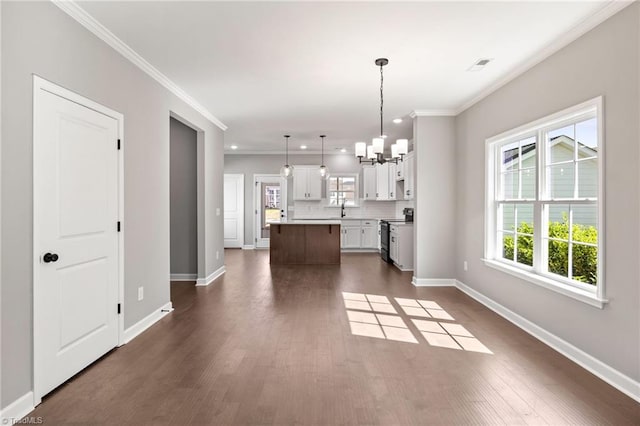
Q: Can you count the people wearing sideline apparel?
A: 0